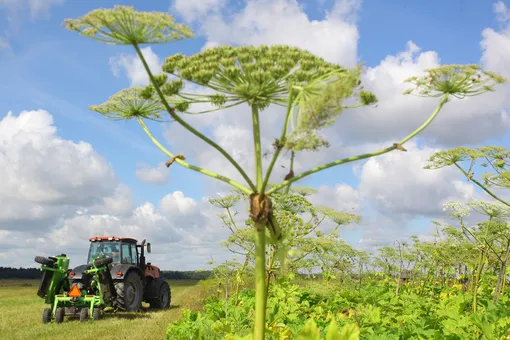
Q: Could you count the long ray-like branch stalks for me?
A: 5